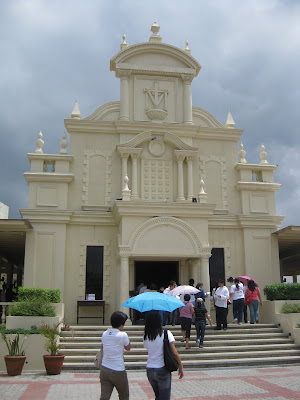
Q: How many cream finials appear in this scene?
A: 11